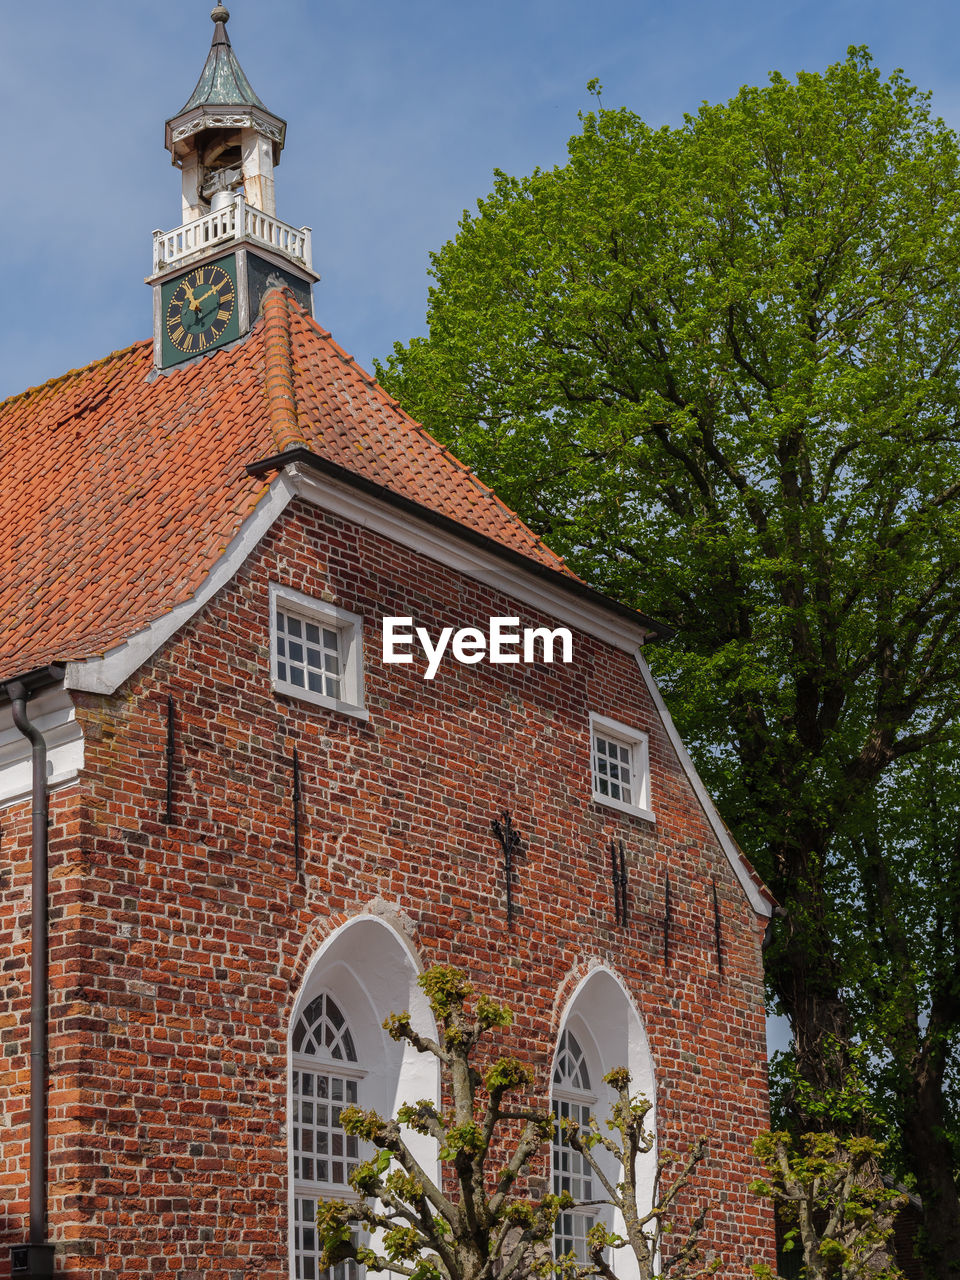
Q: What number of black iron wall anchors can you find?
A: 7